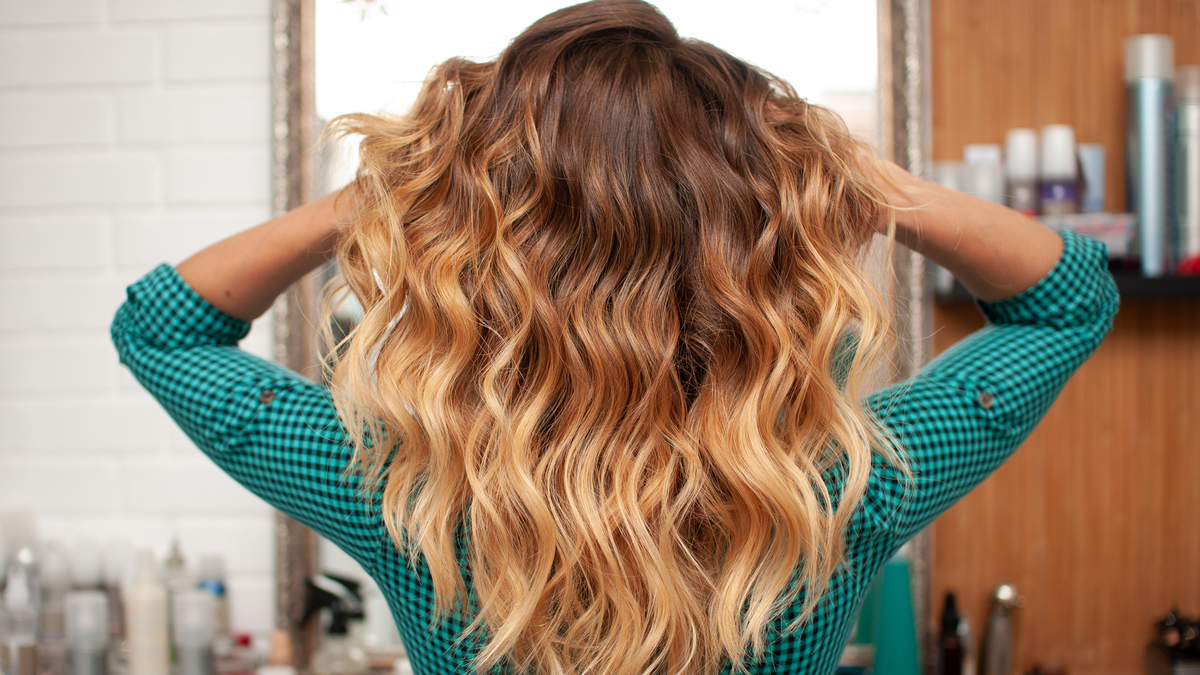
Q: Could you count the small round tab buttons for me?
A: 2